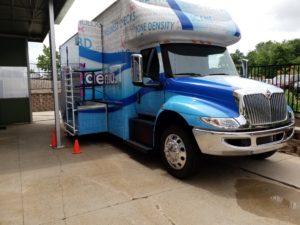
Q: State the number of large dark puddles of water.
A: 1